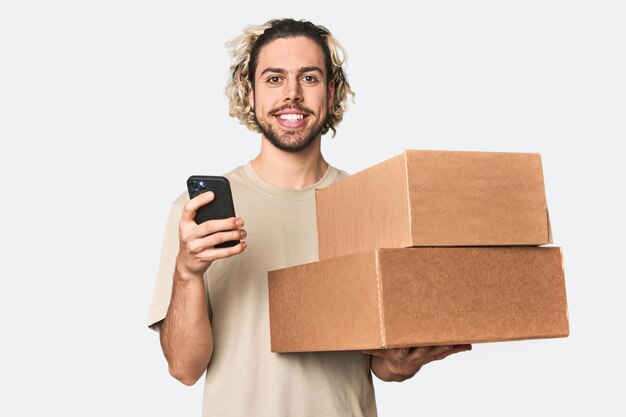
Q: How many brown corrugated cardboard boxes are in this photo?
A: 2